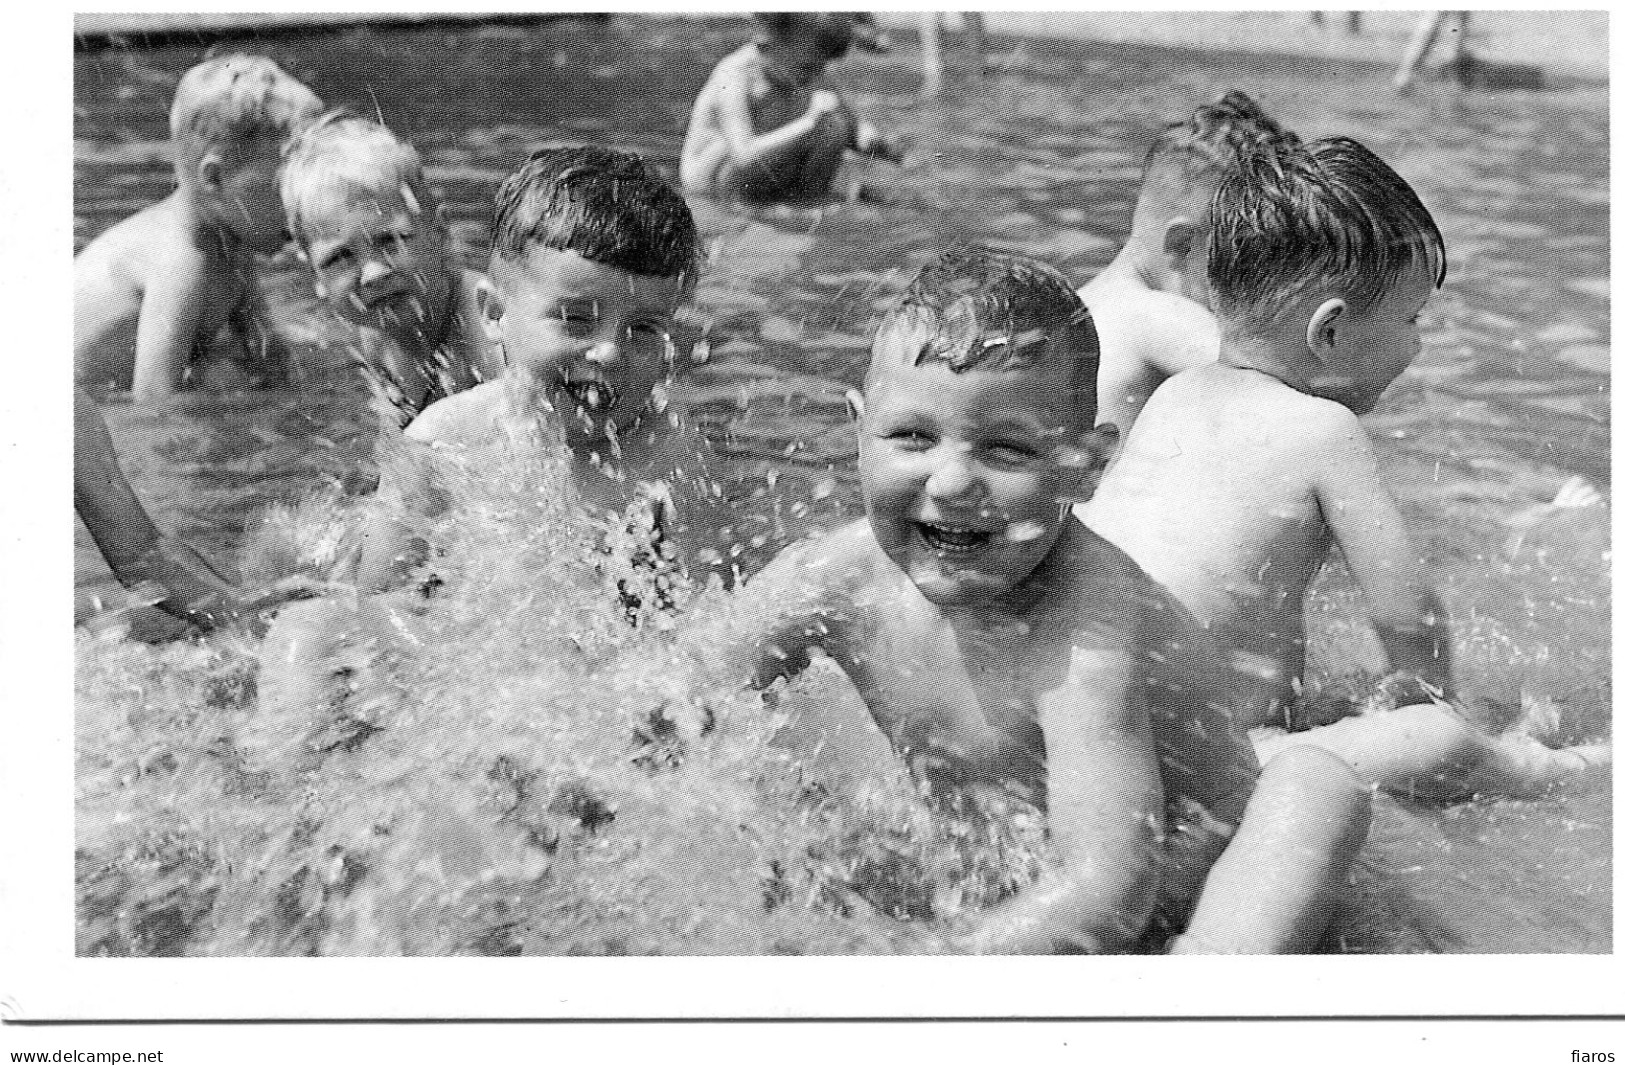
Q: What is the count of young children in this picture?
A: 7